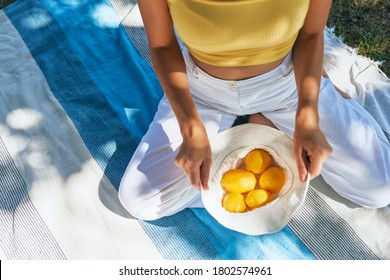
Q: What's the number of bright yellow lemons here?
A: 5